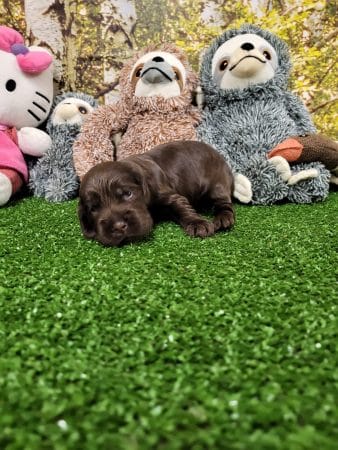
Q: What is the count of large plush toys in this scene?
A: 3